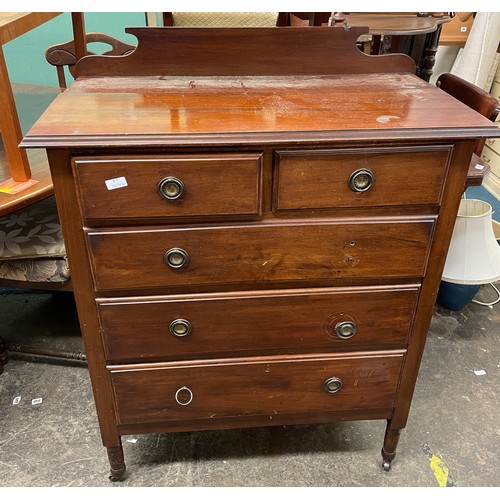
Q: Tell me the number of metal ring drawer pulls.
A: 7